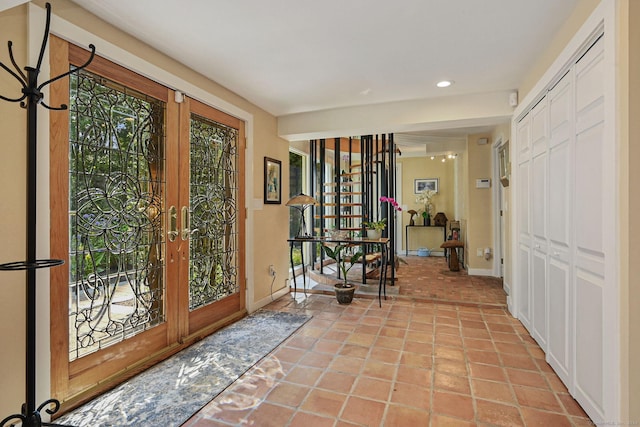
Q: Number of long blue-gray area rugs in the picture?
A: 1